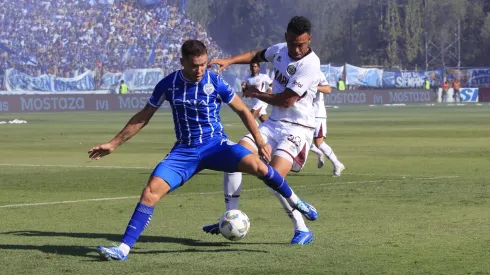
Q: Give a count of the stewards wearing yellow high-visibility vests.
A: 3